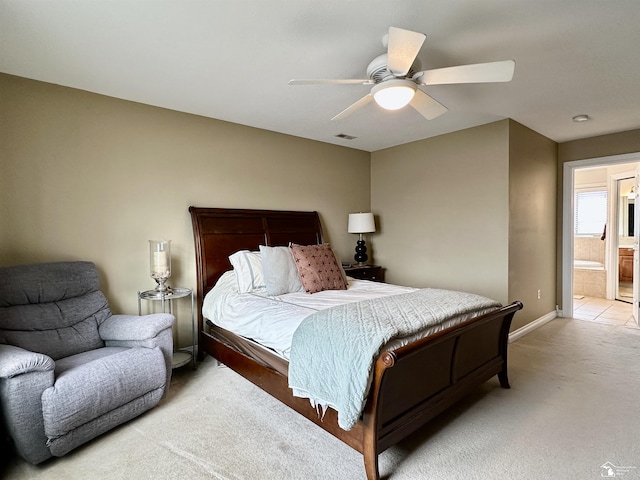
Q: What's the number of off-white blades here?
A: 5